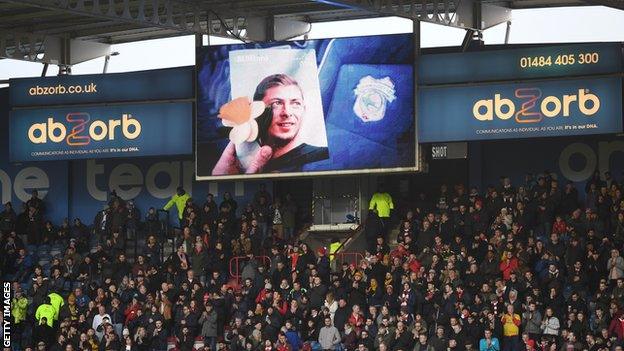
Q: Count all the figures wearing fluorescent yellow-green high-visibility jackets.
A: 6